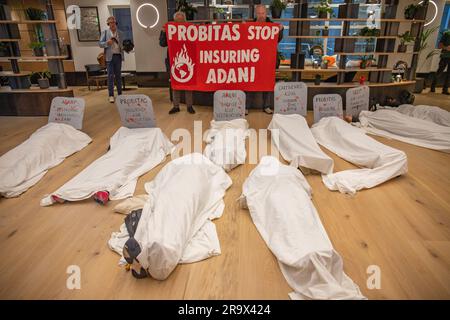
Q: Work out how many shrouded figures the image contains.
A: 9